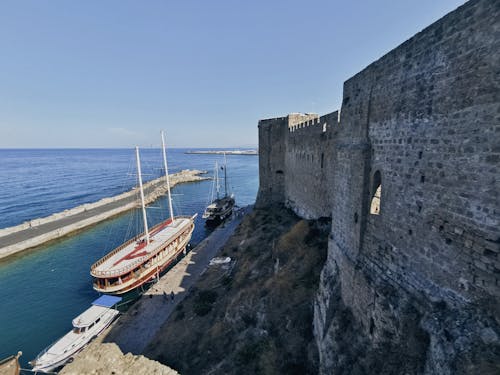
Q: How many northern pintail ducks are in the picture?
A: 0